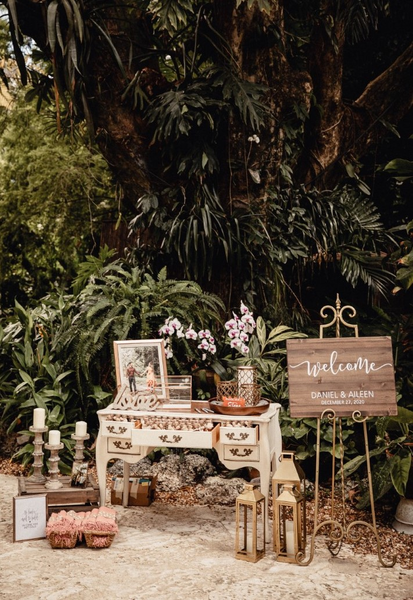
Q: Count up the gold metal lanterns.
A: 3